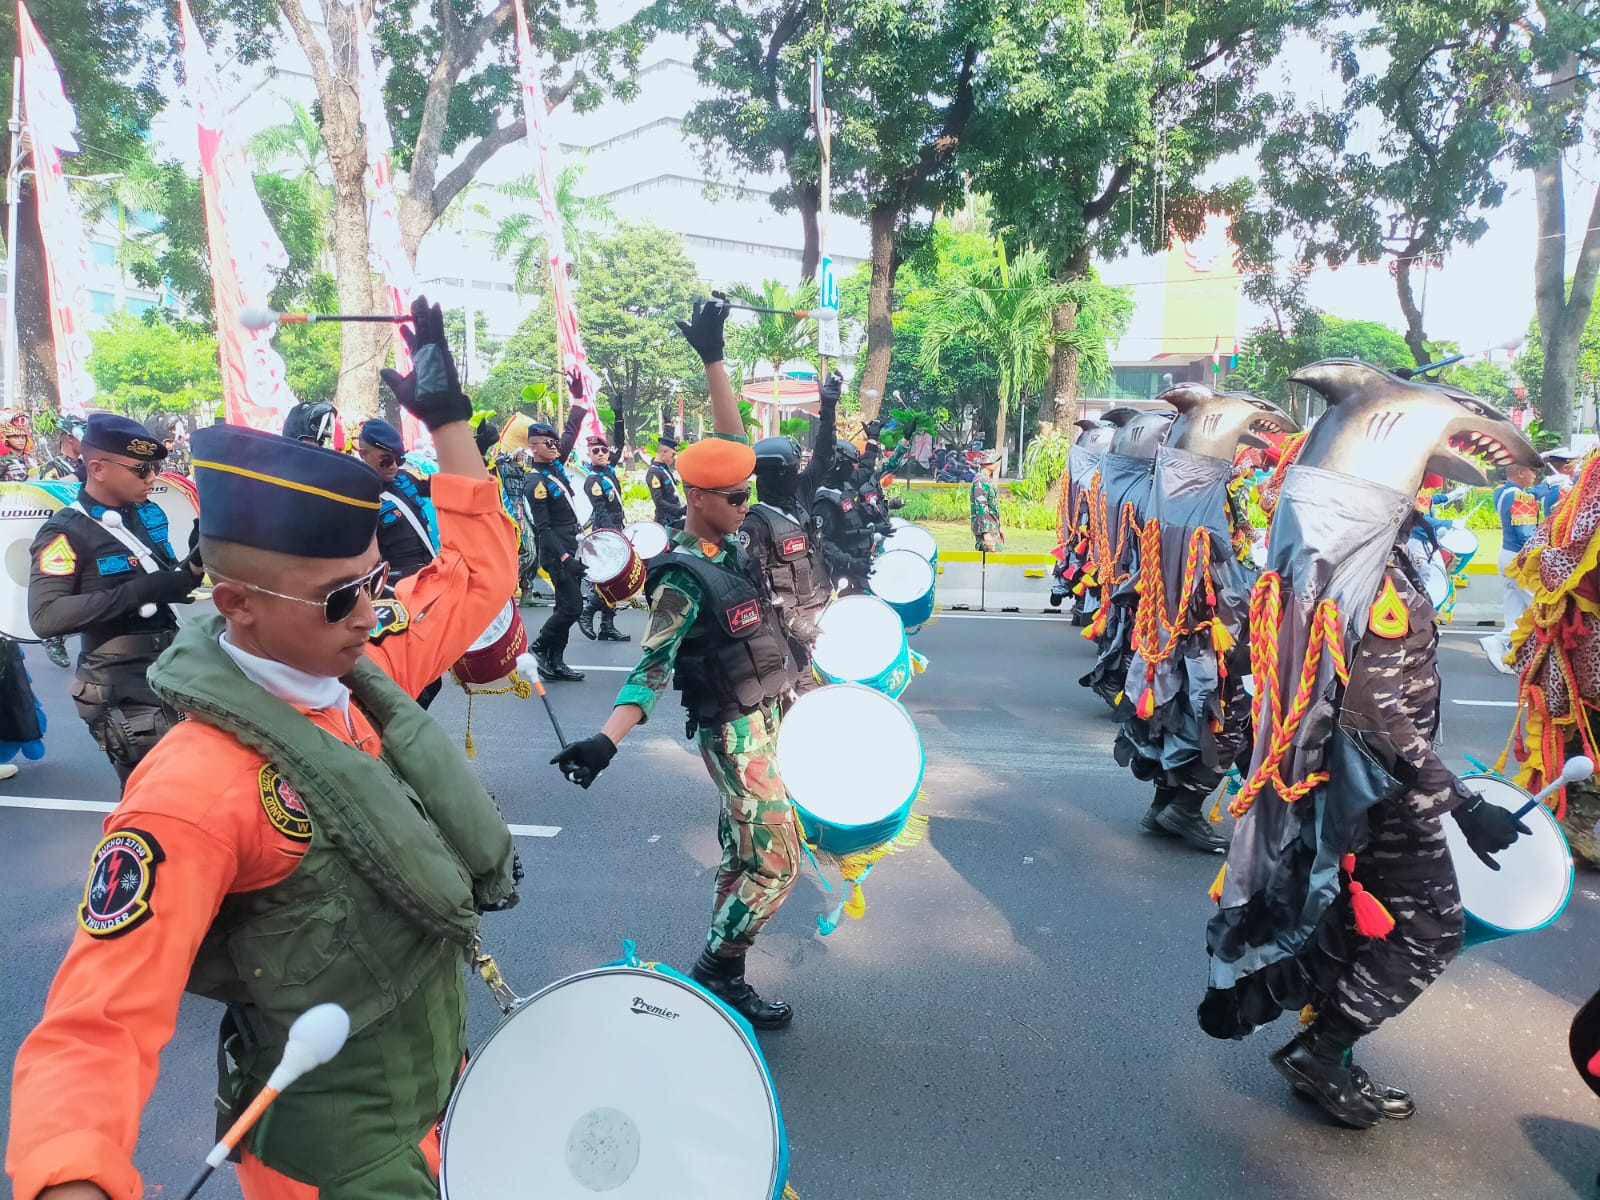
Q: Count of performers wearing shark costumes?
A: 4